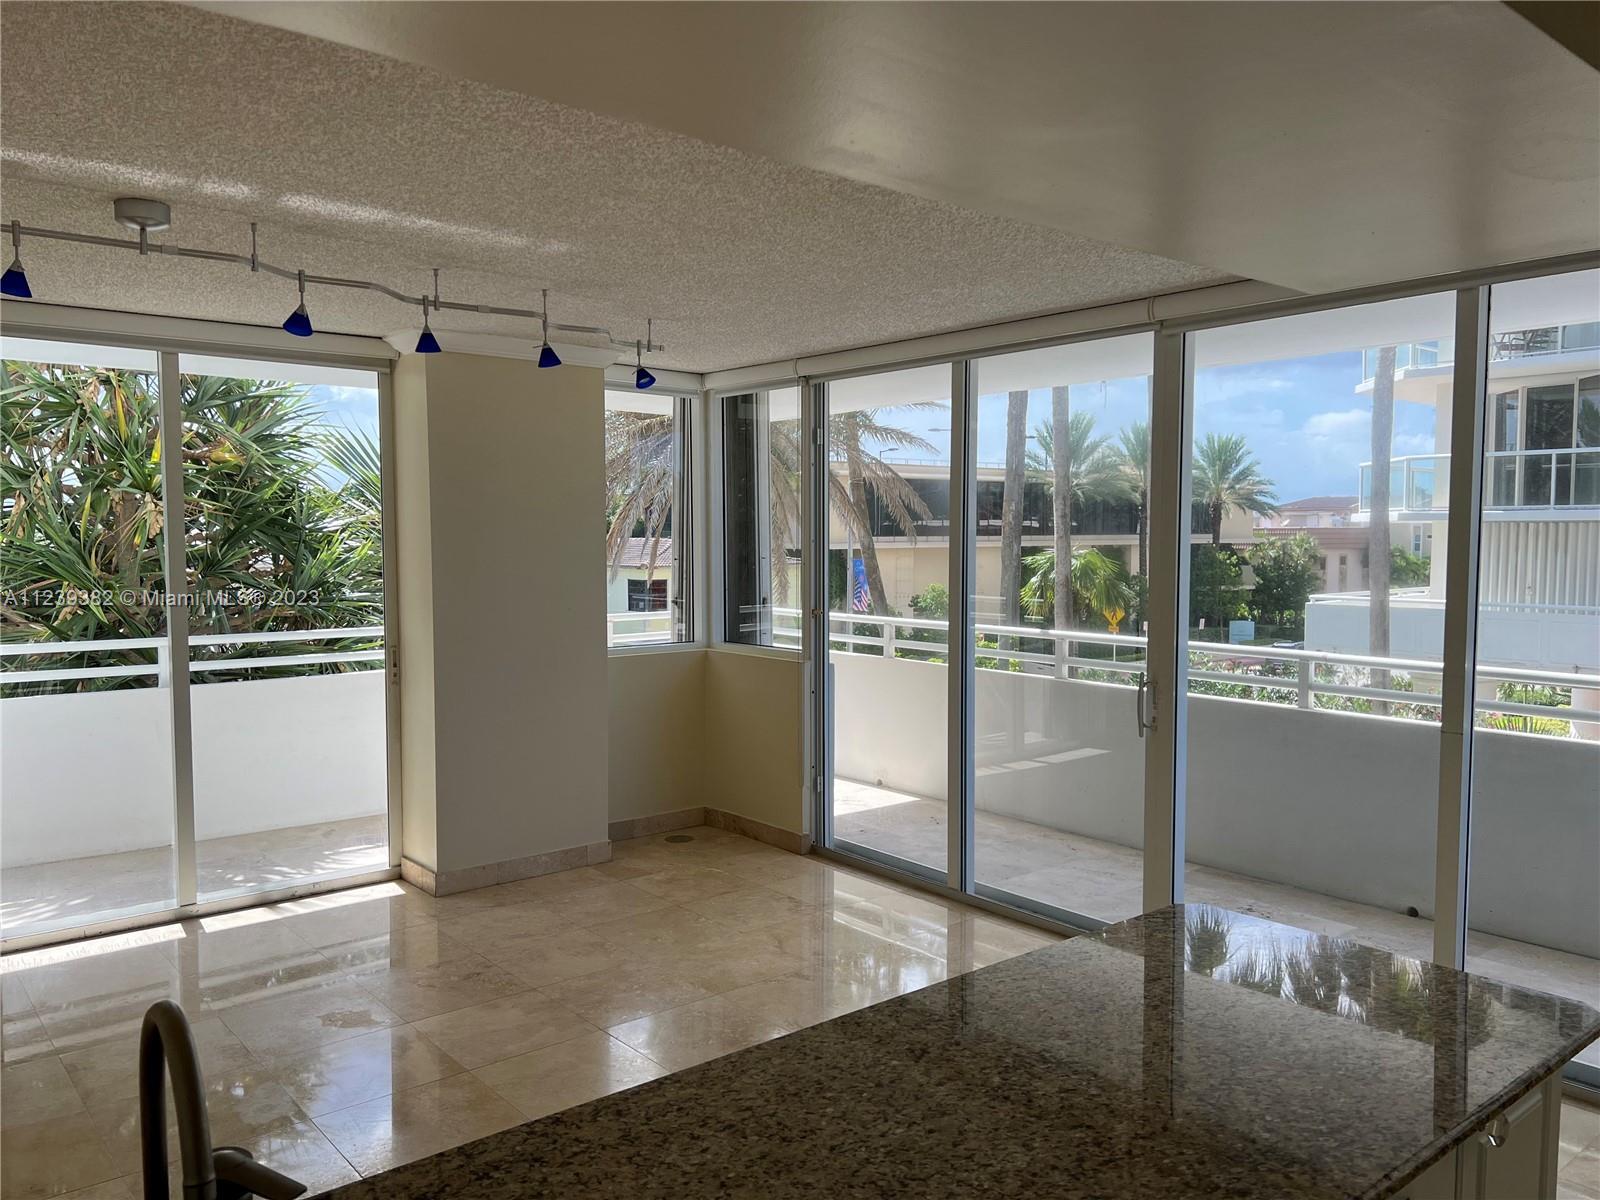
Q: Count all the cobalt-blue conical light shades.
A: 5